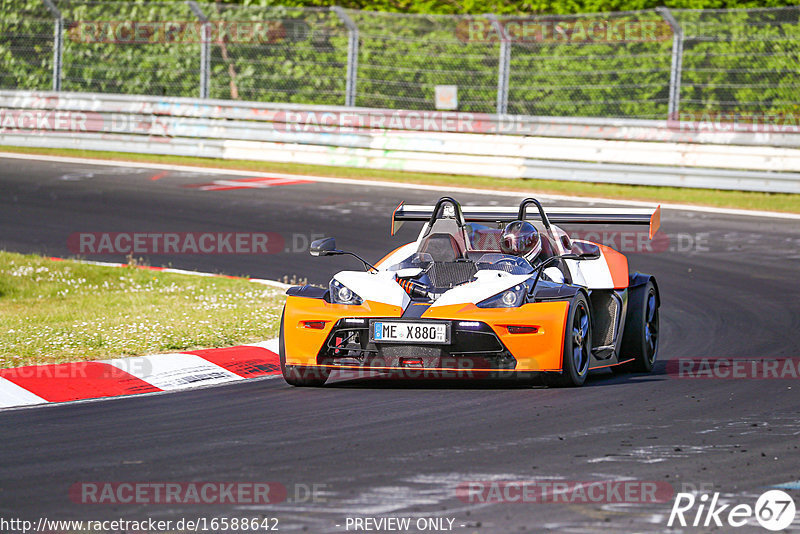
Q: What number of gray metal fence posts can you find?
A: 5